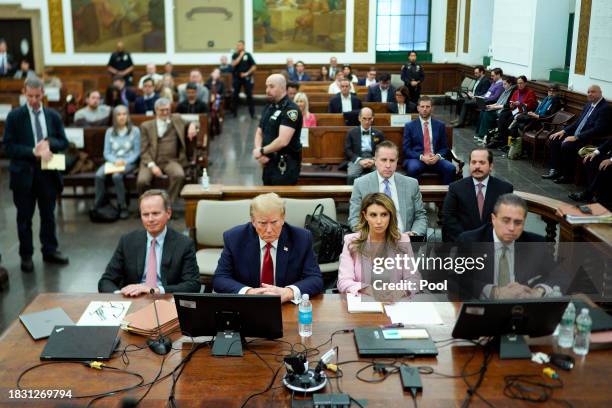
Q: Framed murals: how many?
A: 2